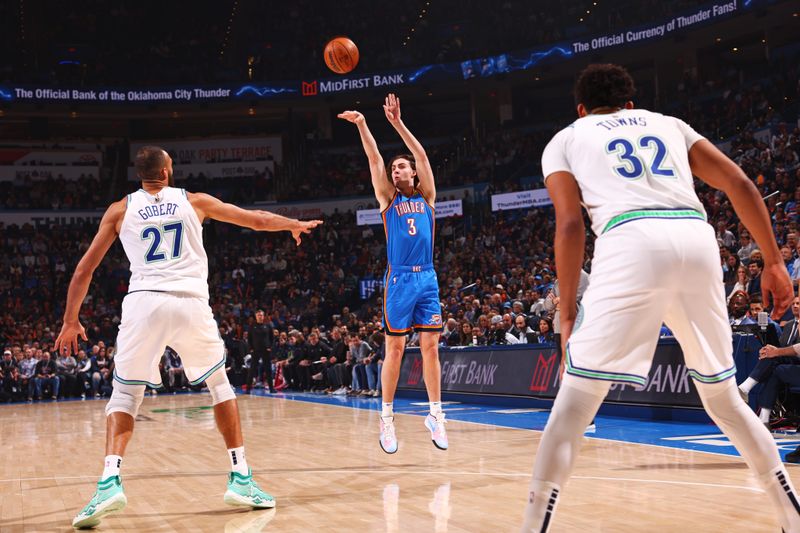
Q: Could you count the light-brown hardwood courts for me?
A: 1